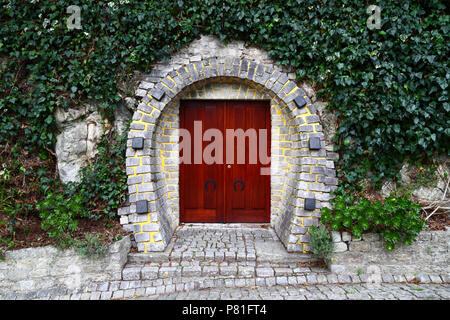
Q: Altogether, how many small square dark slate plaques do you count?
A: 6